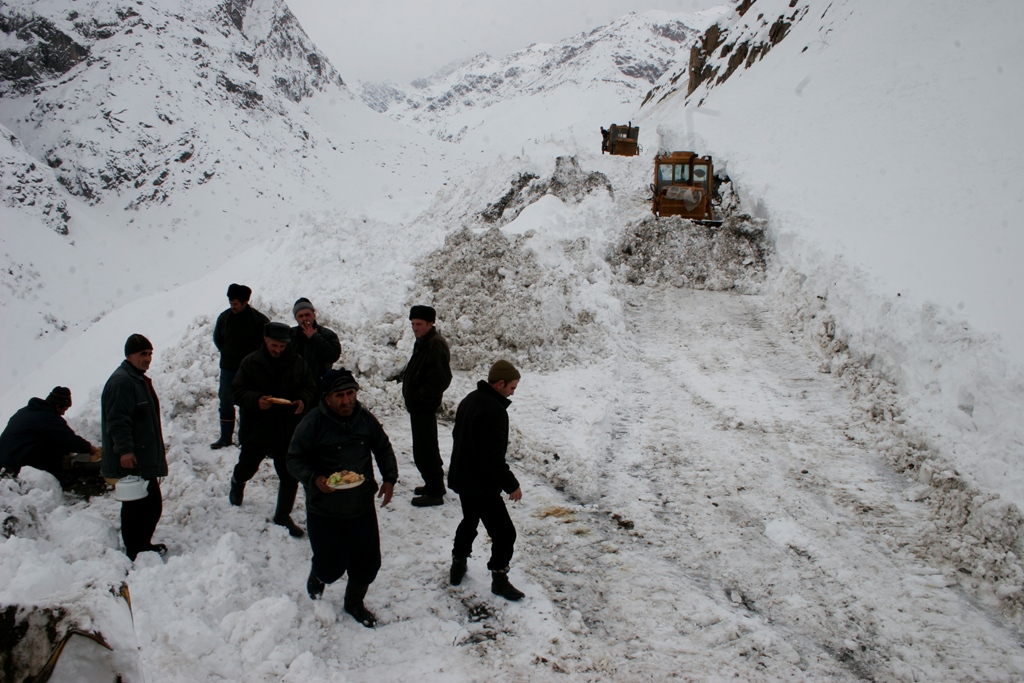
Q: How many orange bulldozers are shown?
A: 2